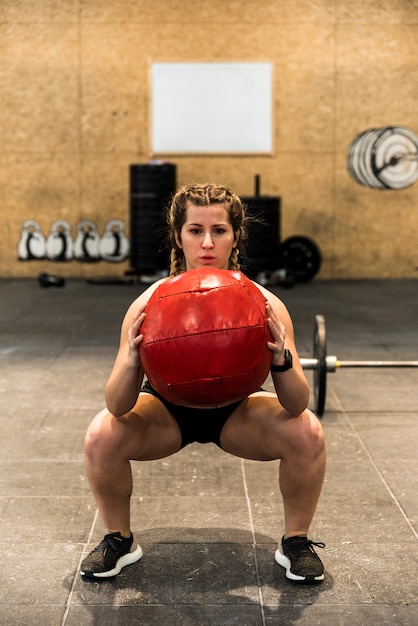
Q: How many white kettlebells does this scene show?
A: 4